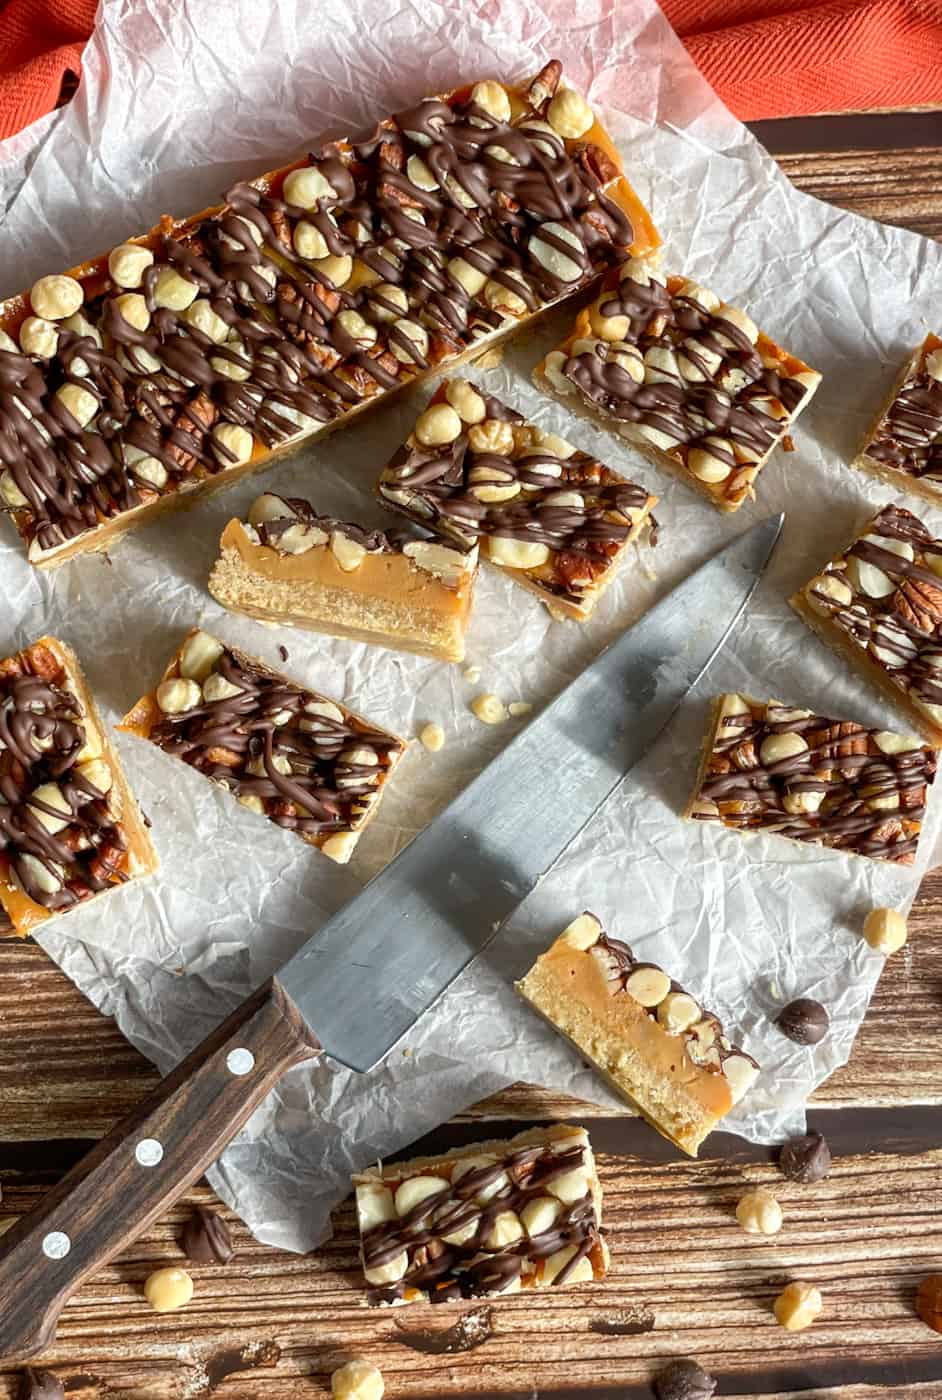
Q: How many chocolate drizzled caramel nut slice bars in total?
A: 11